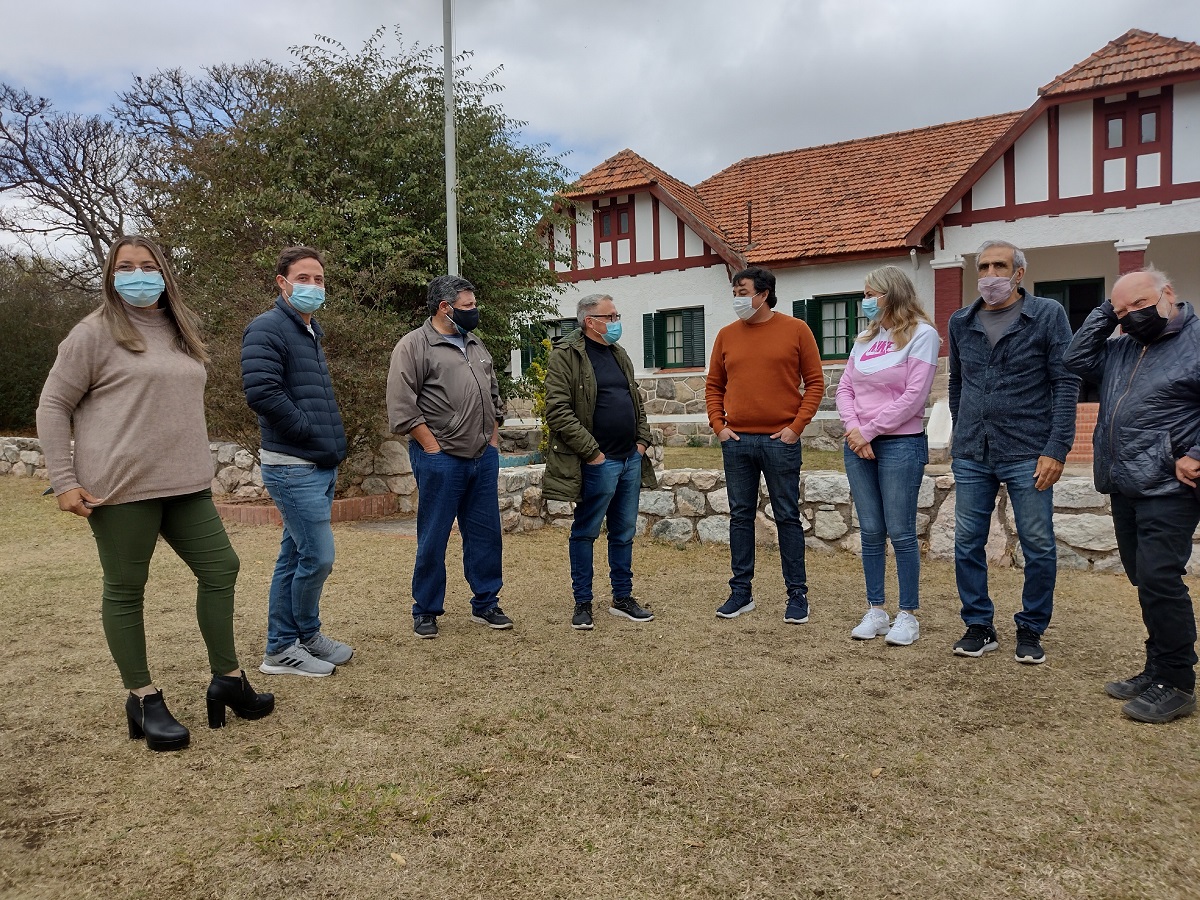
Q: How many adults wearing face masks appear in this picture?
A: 8